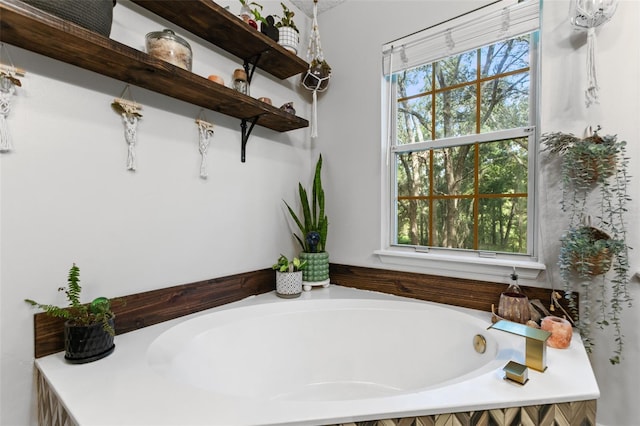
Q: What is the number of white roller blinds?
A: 1